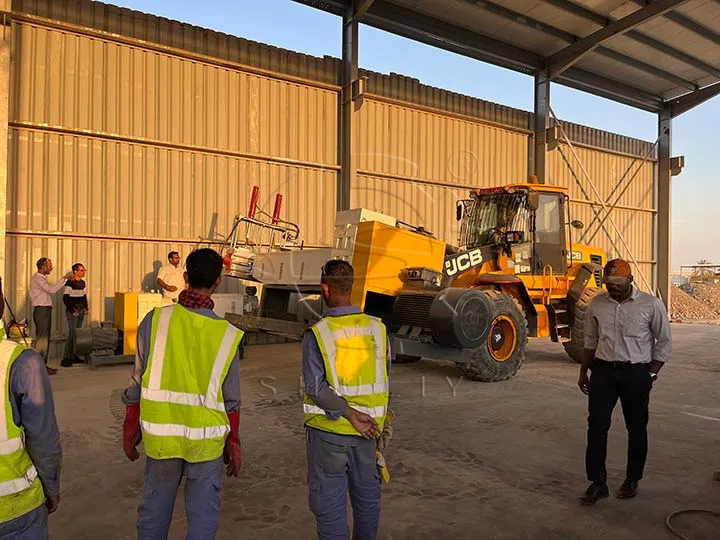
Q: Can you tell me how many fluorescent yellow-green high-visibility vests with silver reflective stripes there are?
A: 3